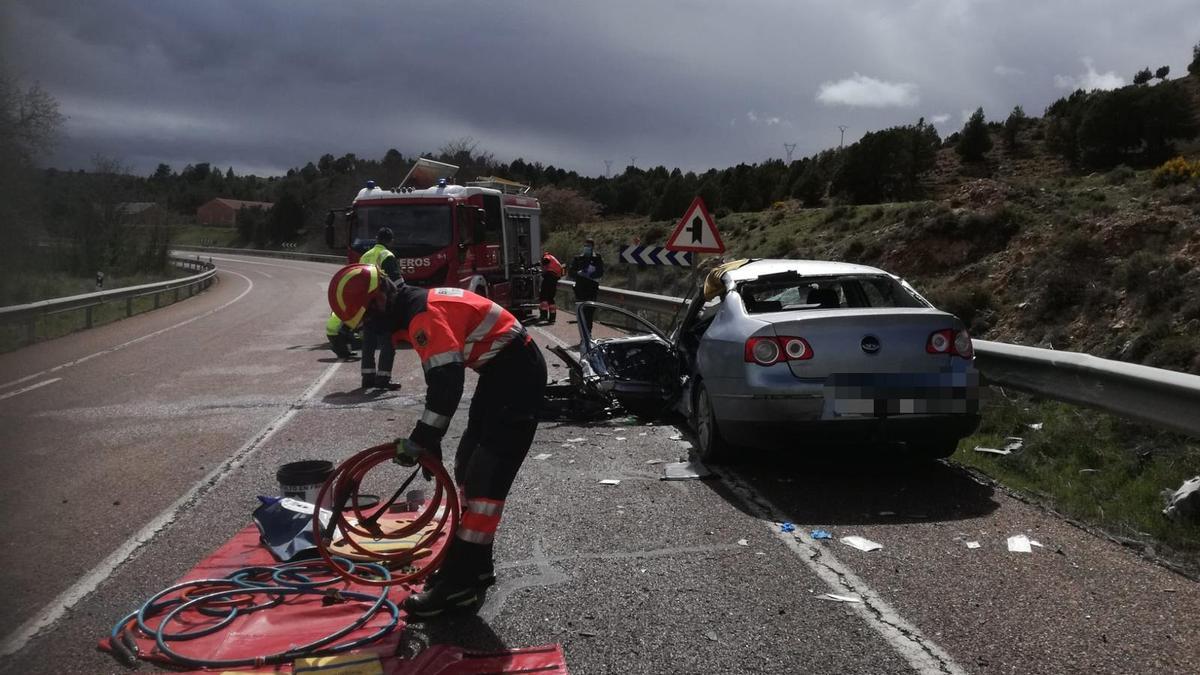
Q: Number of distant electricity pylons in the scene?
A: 4